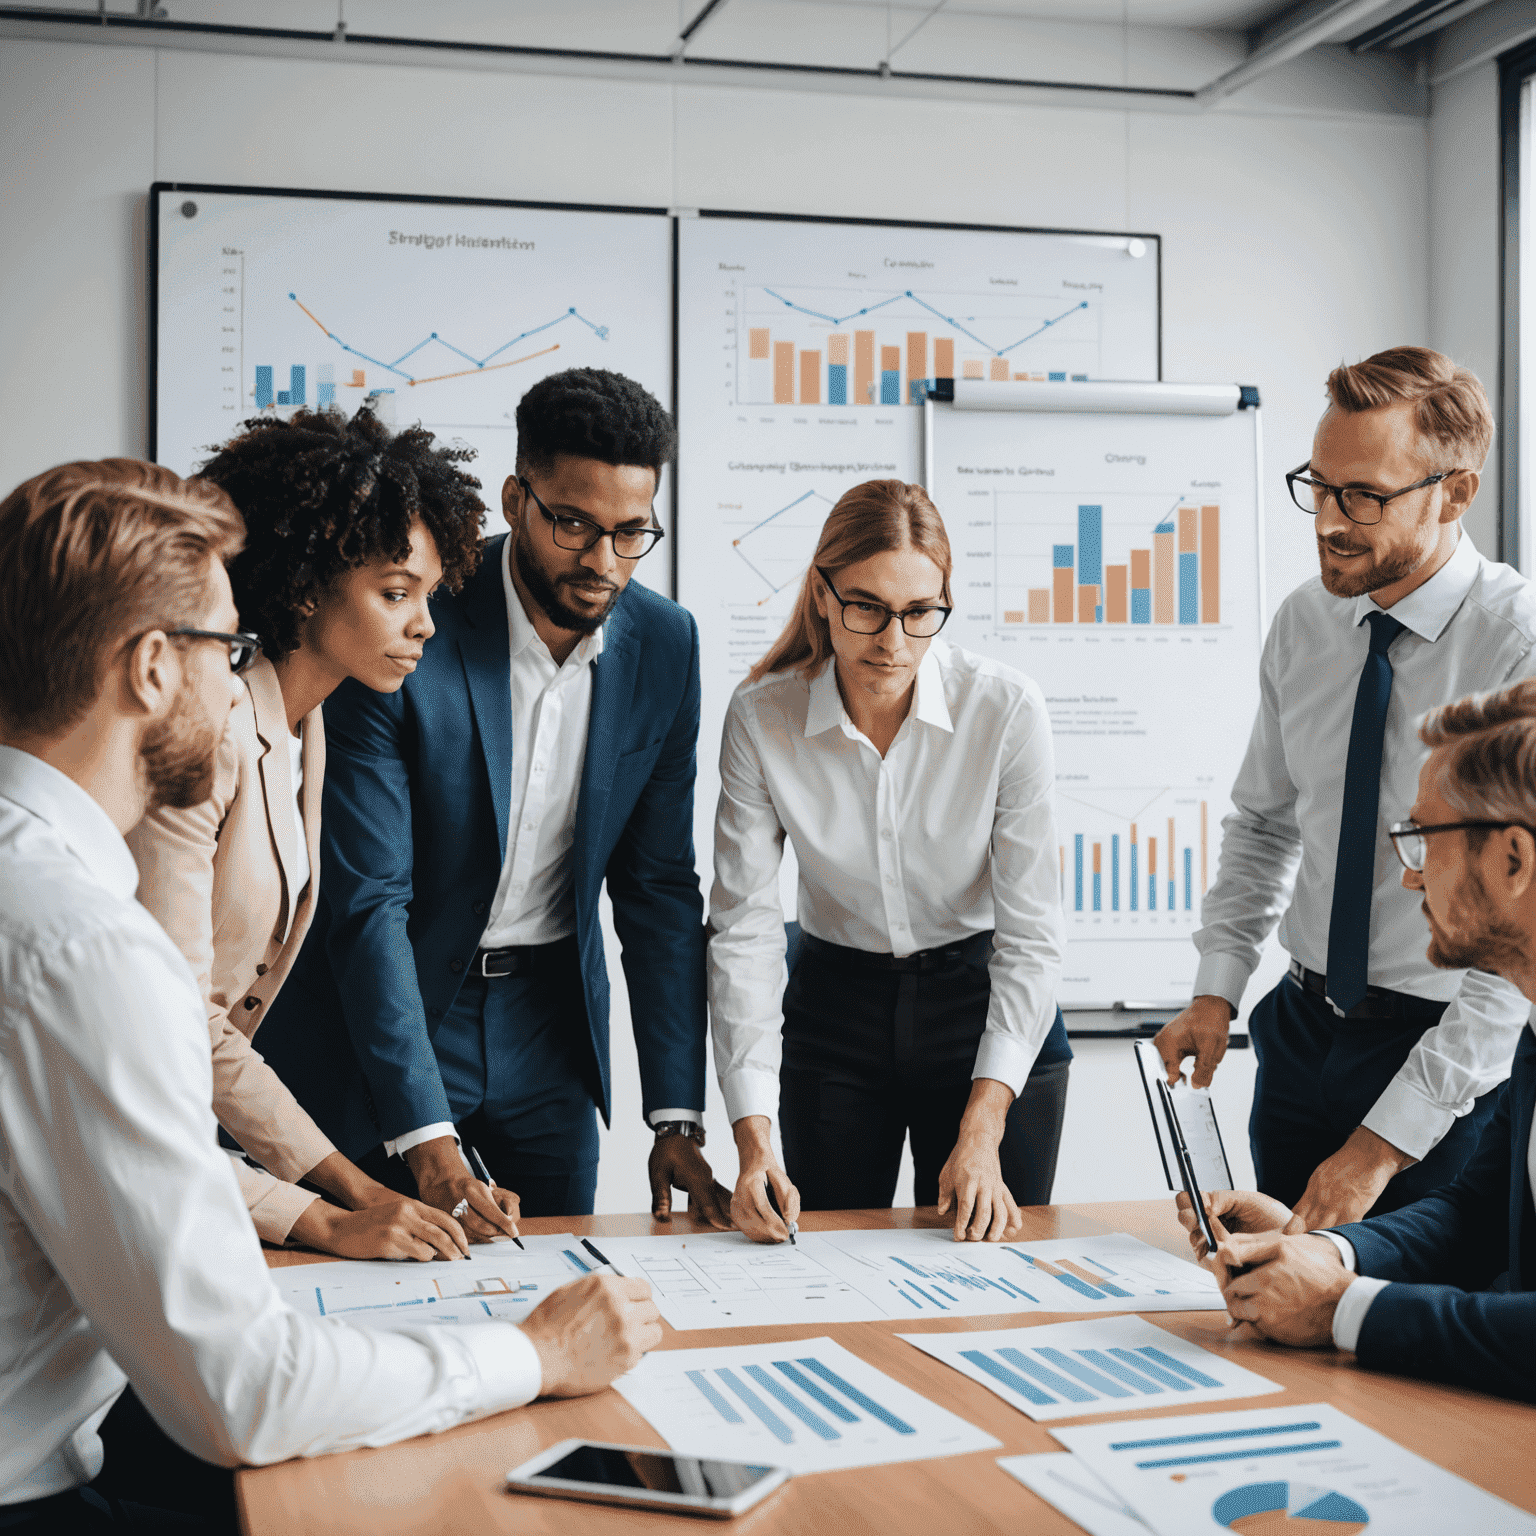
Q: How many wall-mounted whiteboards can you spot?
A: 2